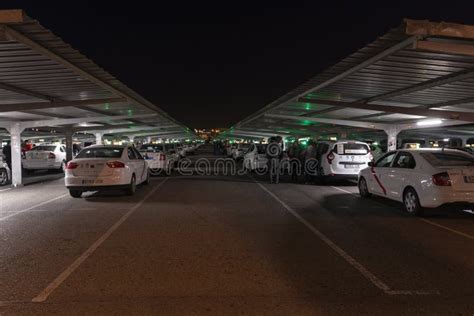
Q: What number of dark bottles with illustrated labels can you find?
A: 0